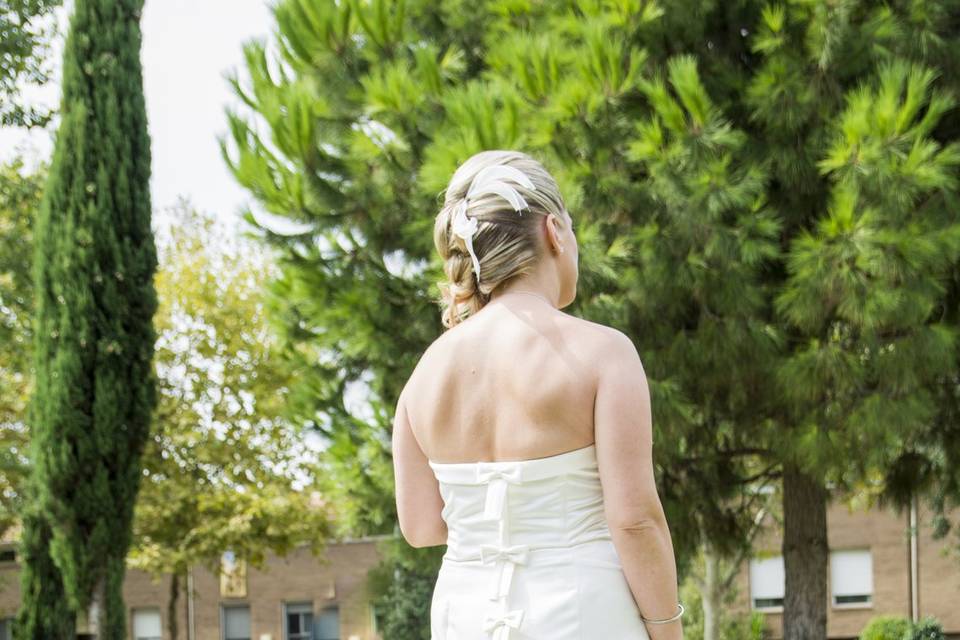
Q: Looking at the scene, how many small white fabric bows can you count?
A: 3